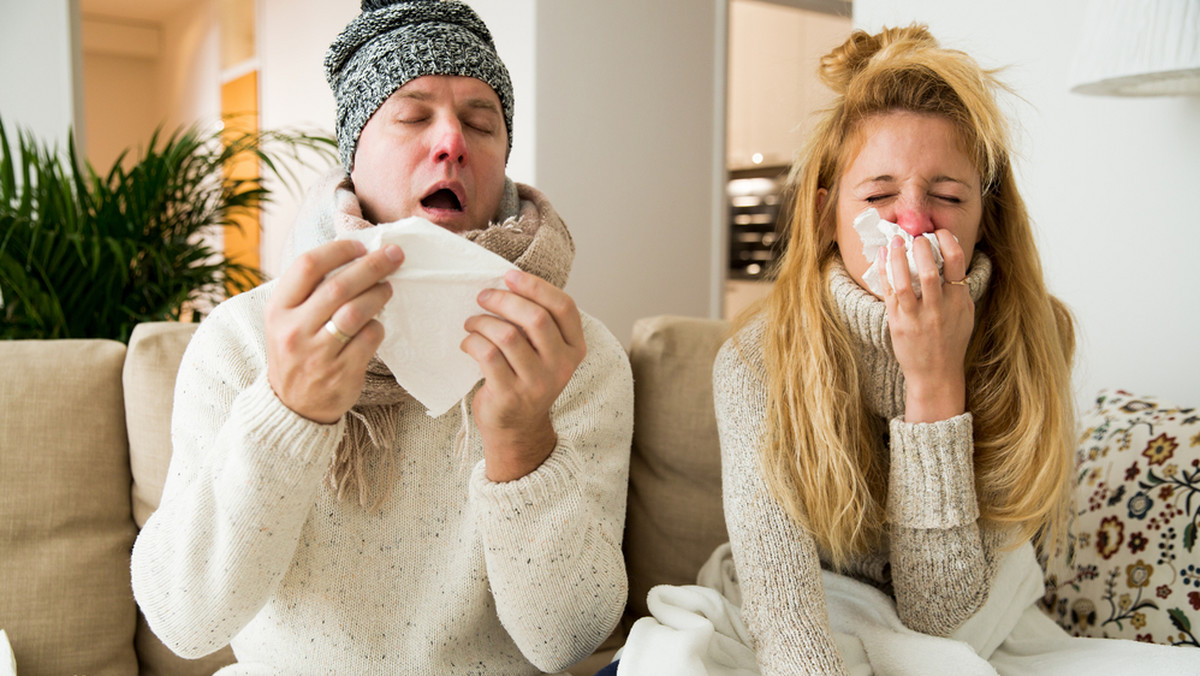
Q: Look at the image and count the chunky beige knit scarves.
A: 1